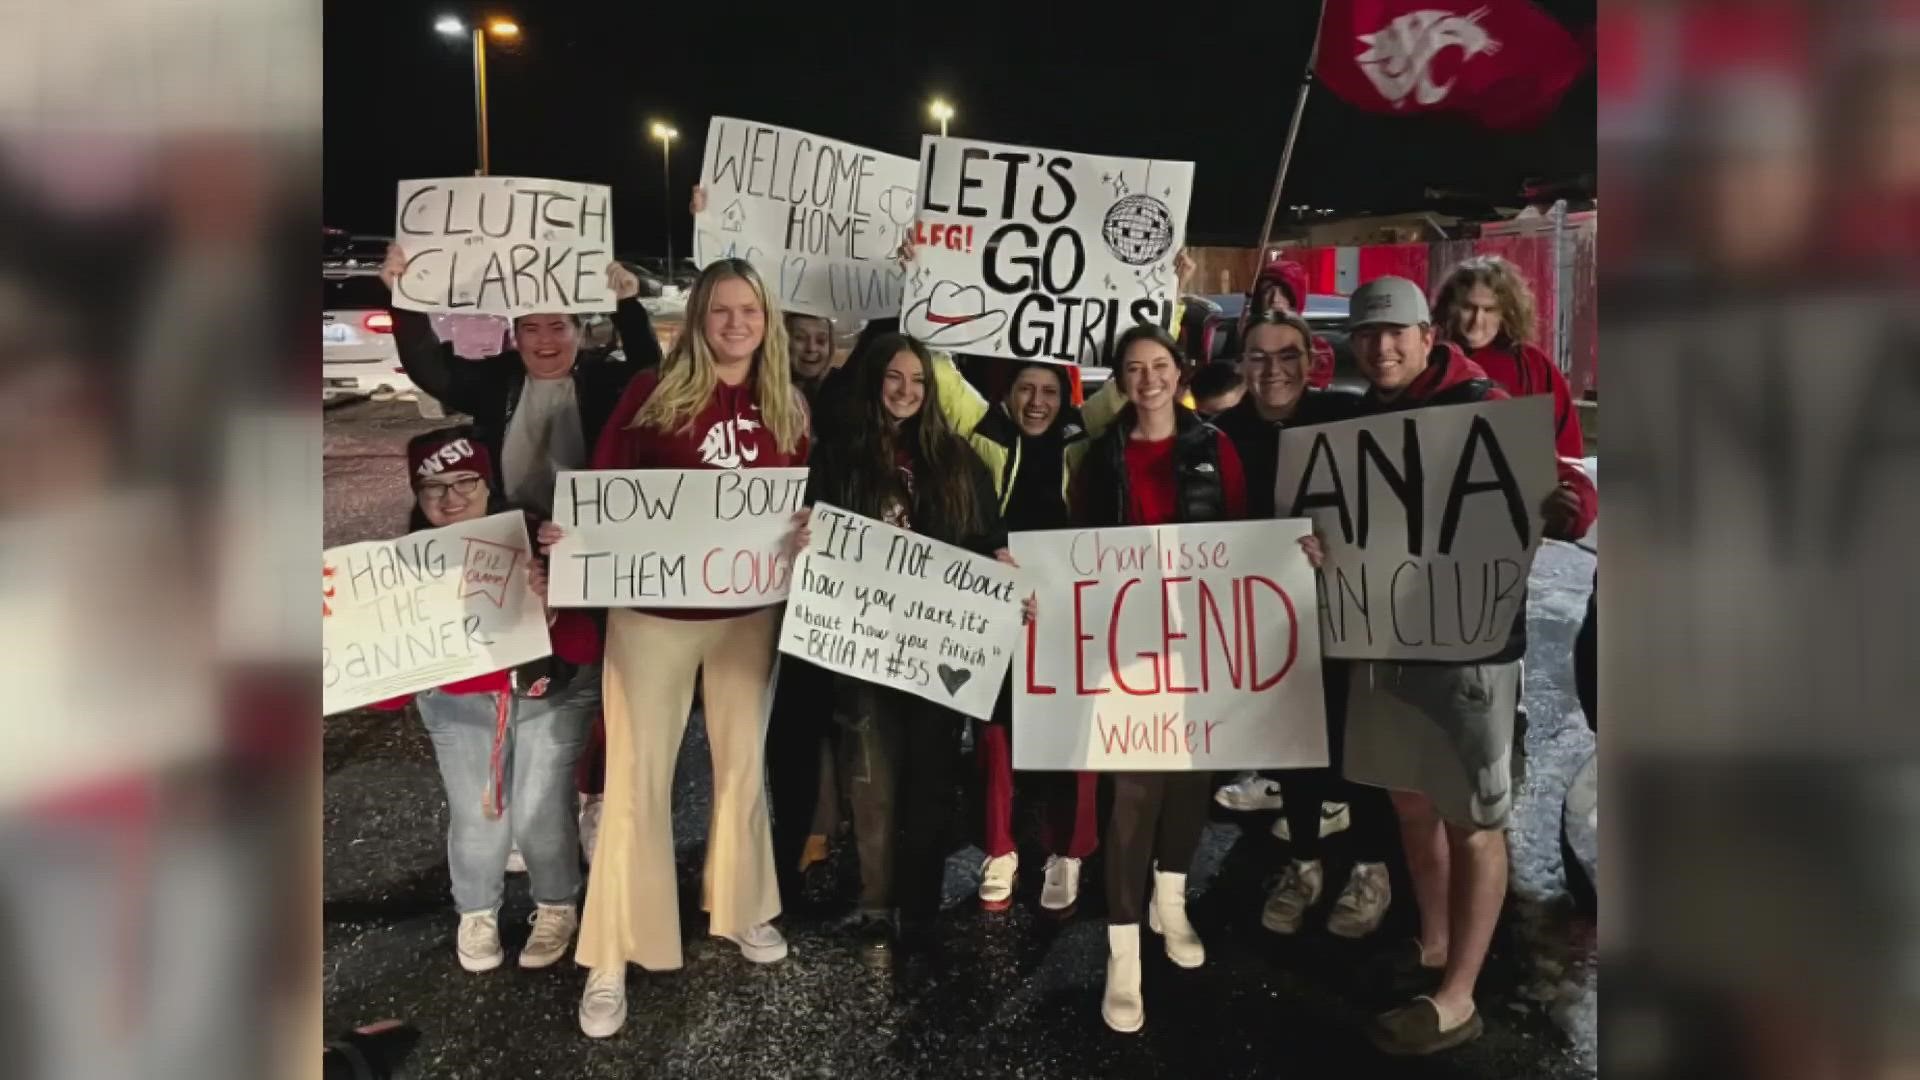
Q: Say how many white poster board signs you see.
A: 8